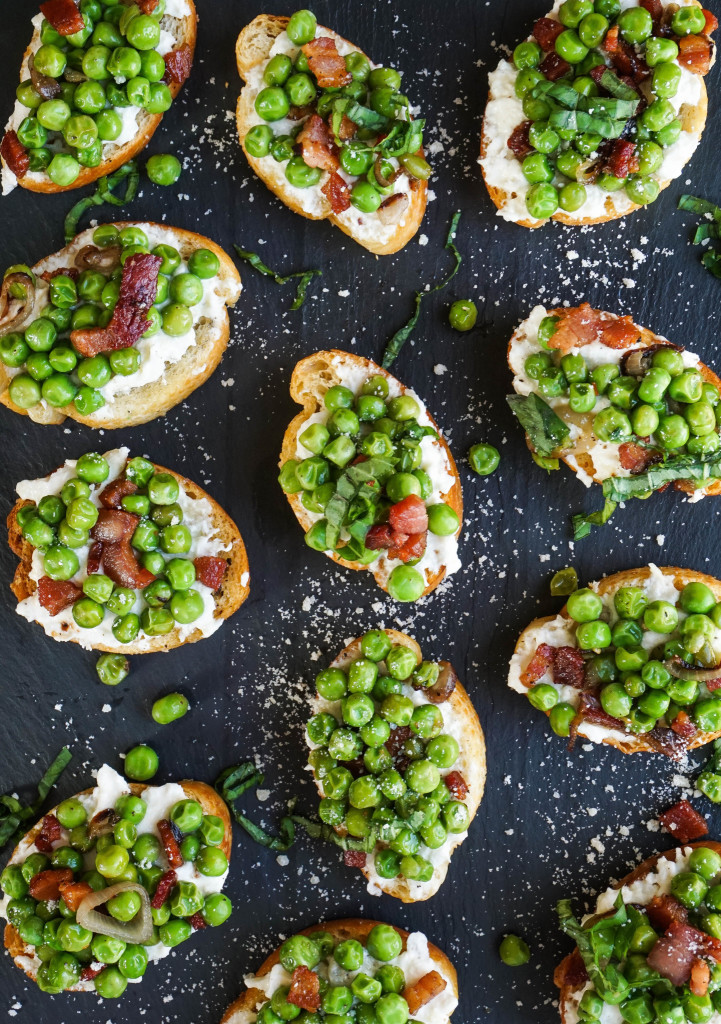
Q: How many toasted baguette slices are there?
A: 12